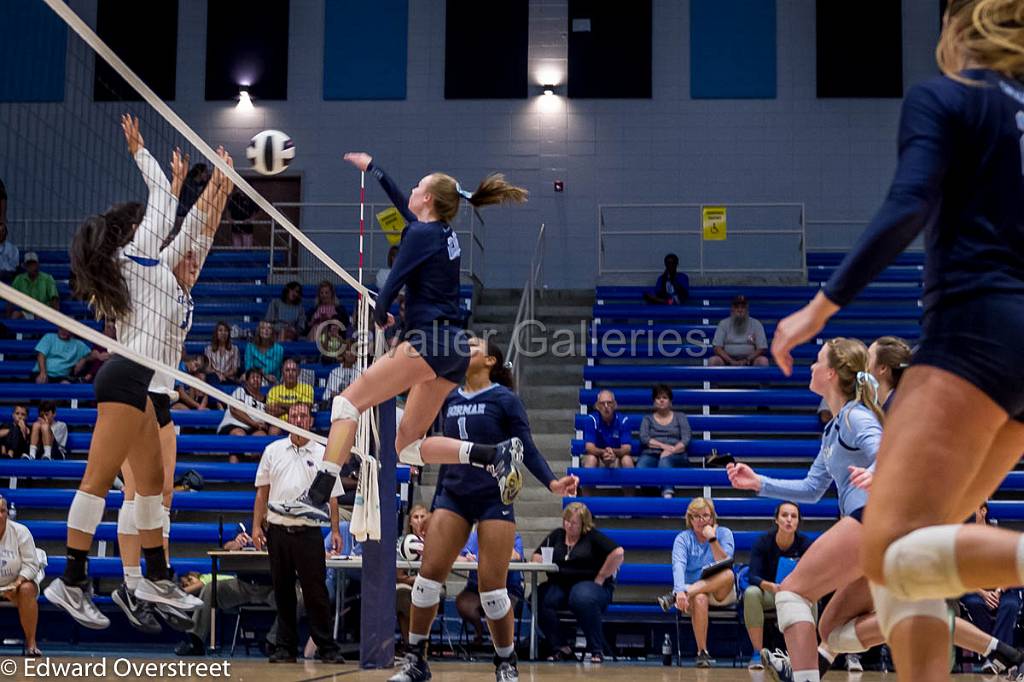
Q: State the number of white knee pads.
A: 12